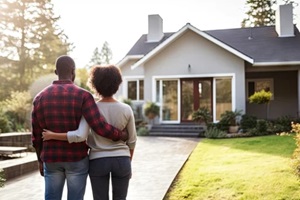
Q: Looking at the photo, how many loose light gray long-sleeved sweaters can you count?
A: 1